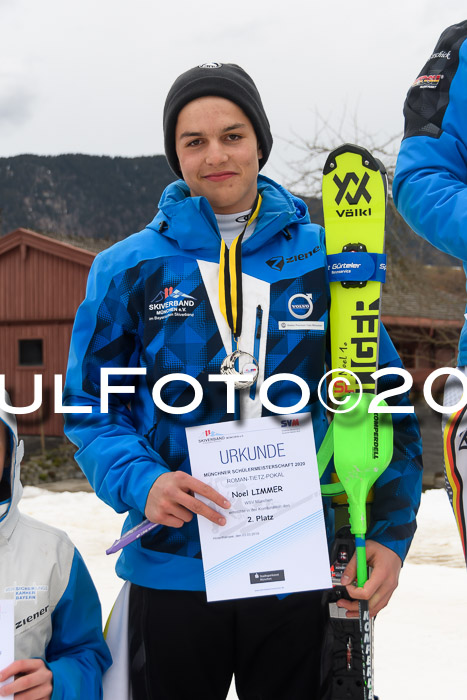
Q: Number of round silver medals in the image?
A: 1